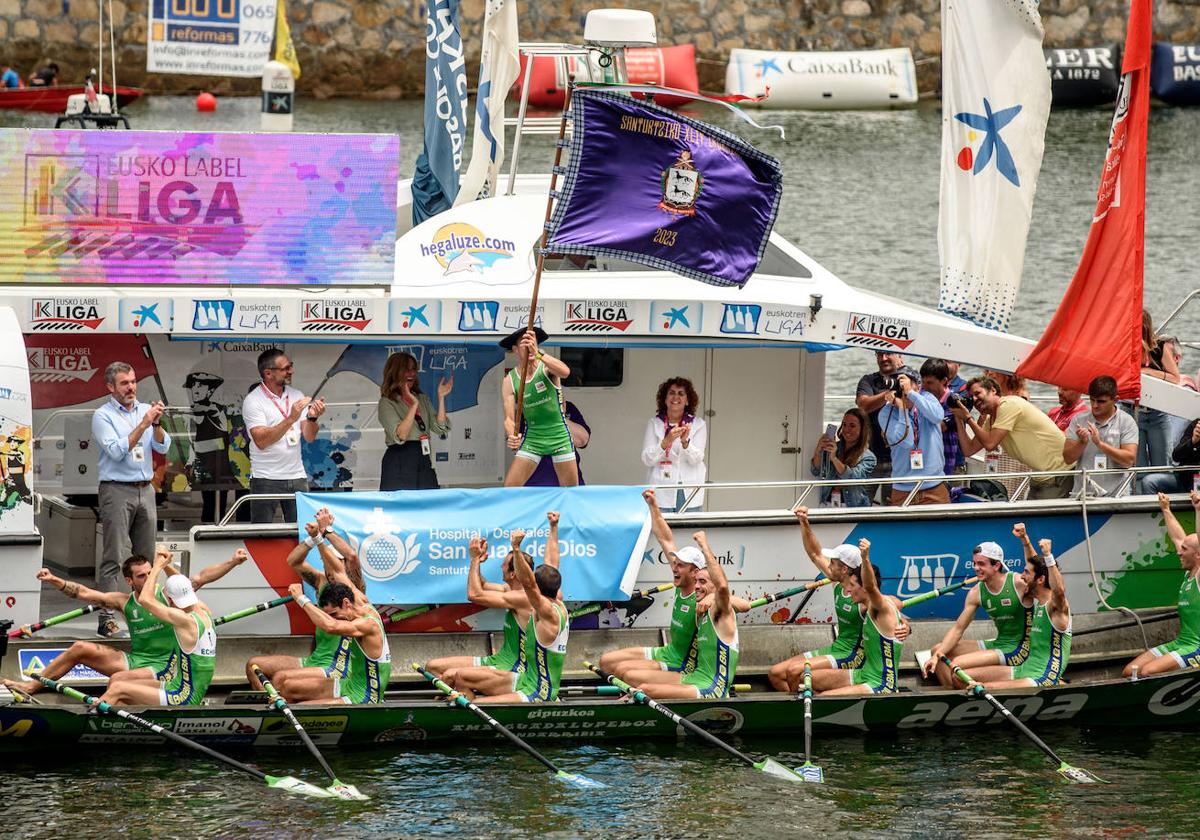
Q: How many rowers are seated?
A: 13